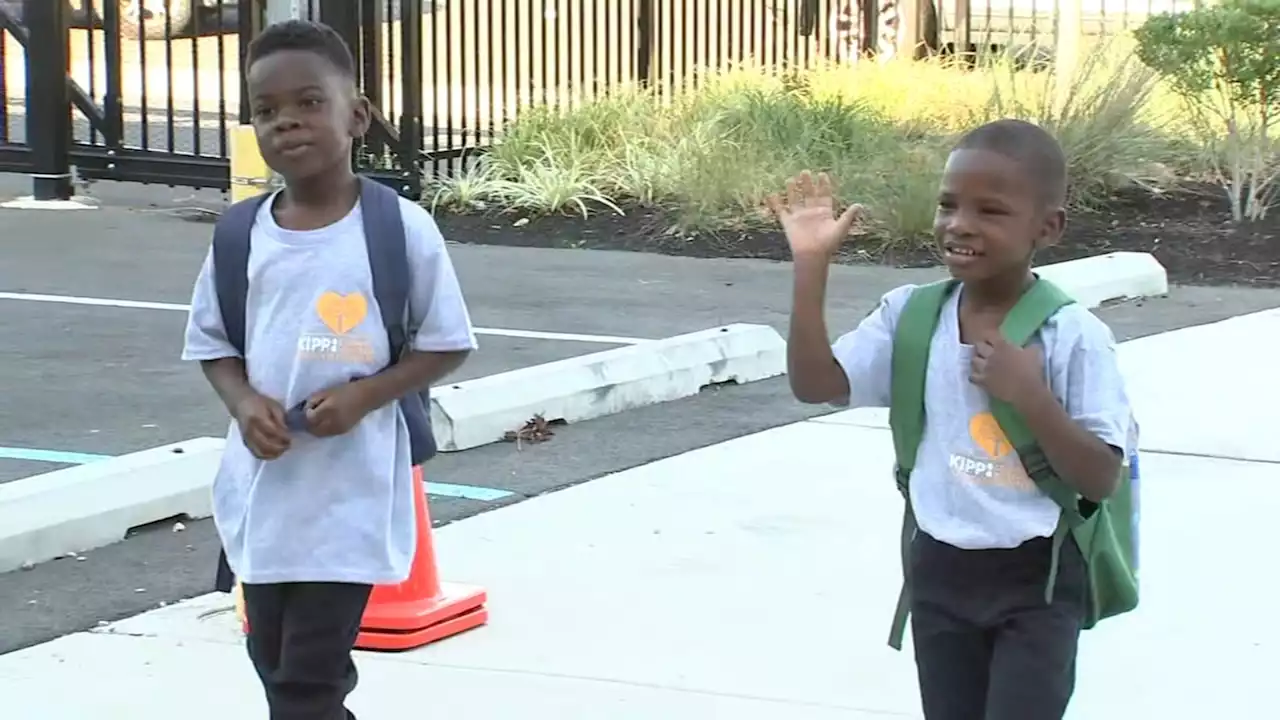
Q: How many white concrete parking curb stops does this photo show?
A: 3